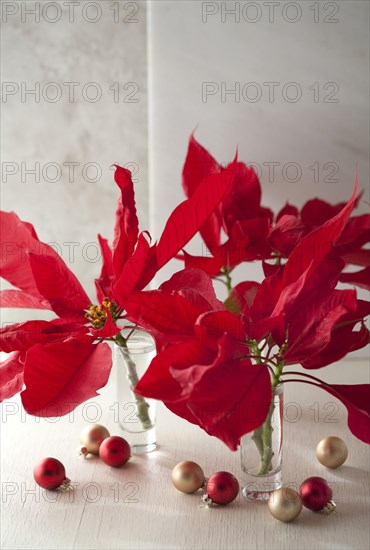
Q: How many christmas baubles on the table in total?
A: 8